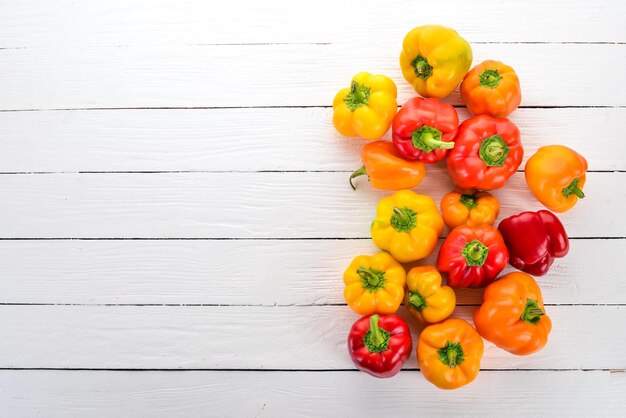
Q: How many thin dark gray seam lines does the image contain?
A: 6